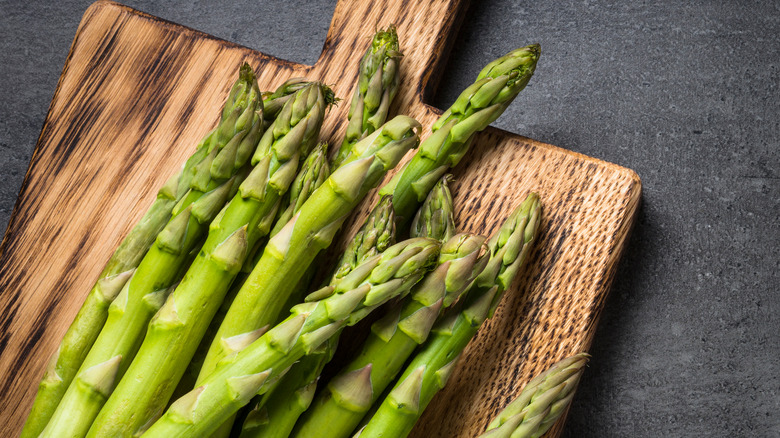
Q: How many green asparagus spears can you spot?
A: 13